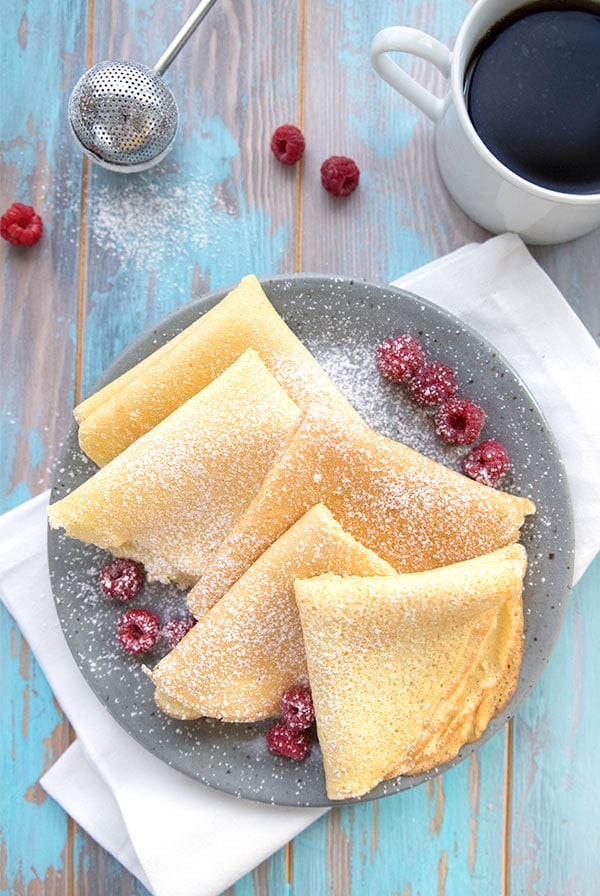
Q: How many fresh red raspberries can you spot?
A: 12